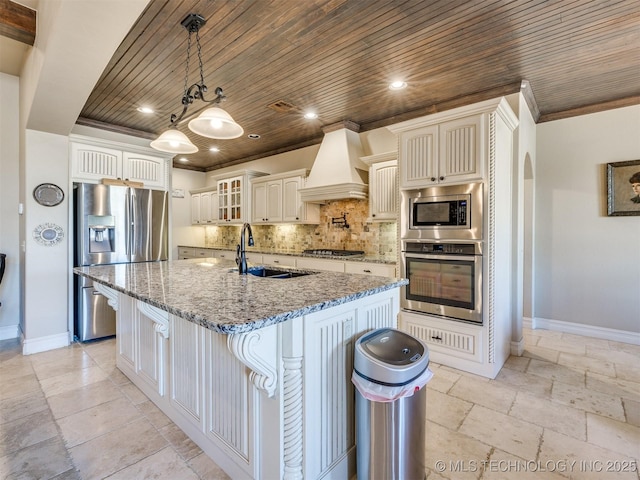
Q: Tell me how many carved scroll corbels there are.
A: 3